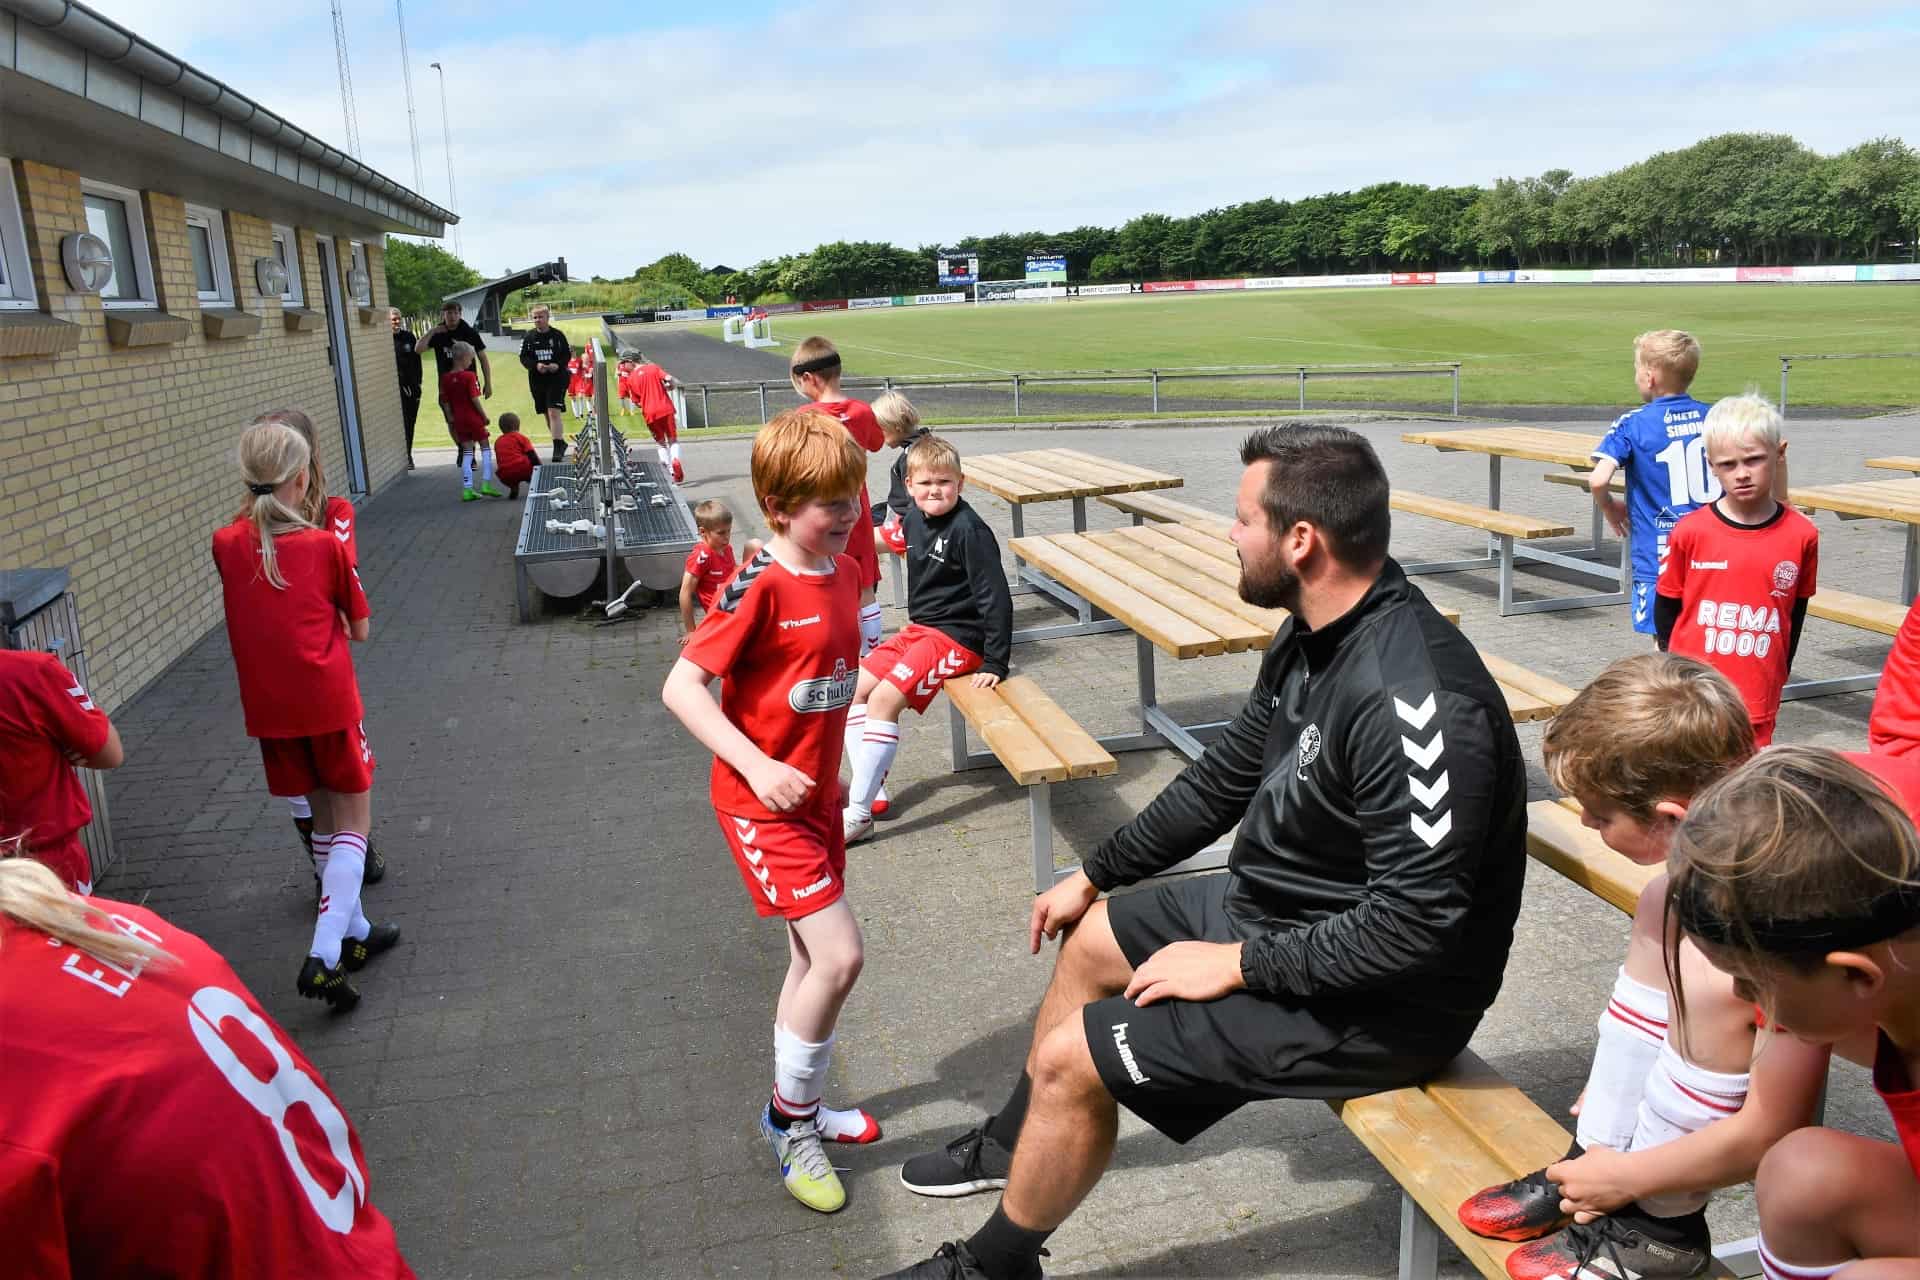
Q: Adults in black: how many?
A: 4